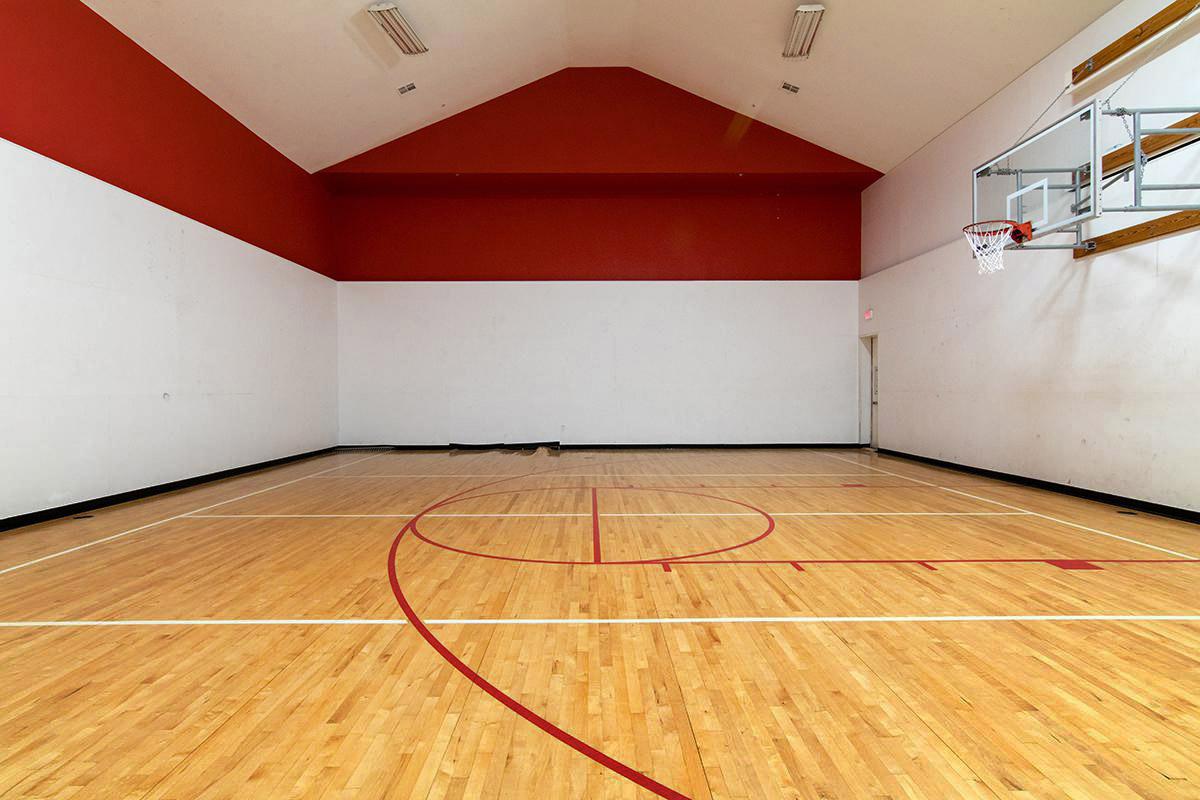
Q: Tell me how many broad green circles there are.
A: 0